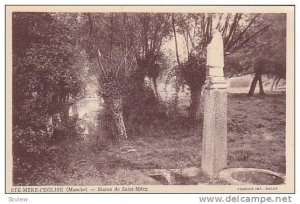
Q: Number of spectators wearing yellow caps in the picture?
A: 0